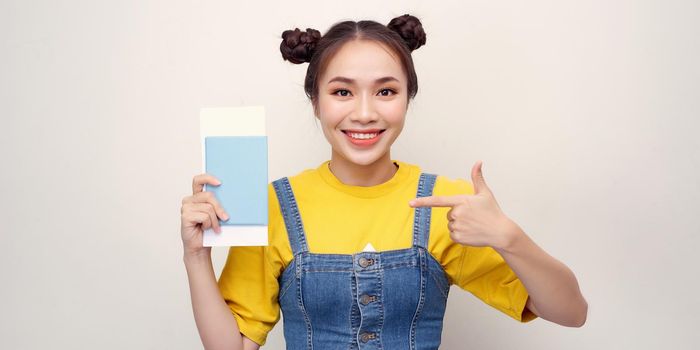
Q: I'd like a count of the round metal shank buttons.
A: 3